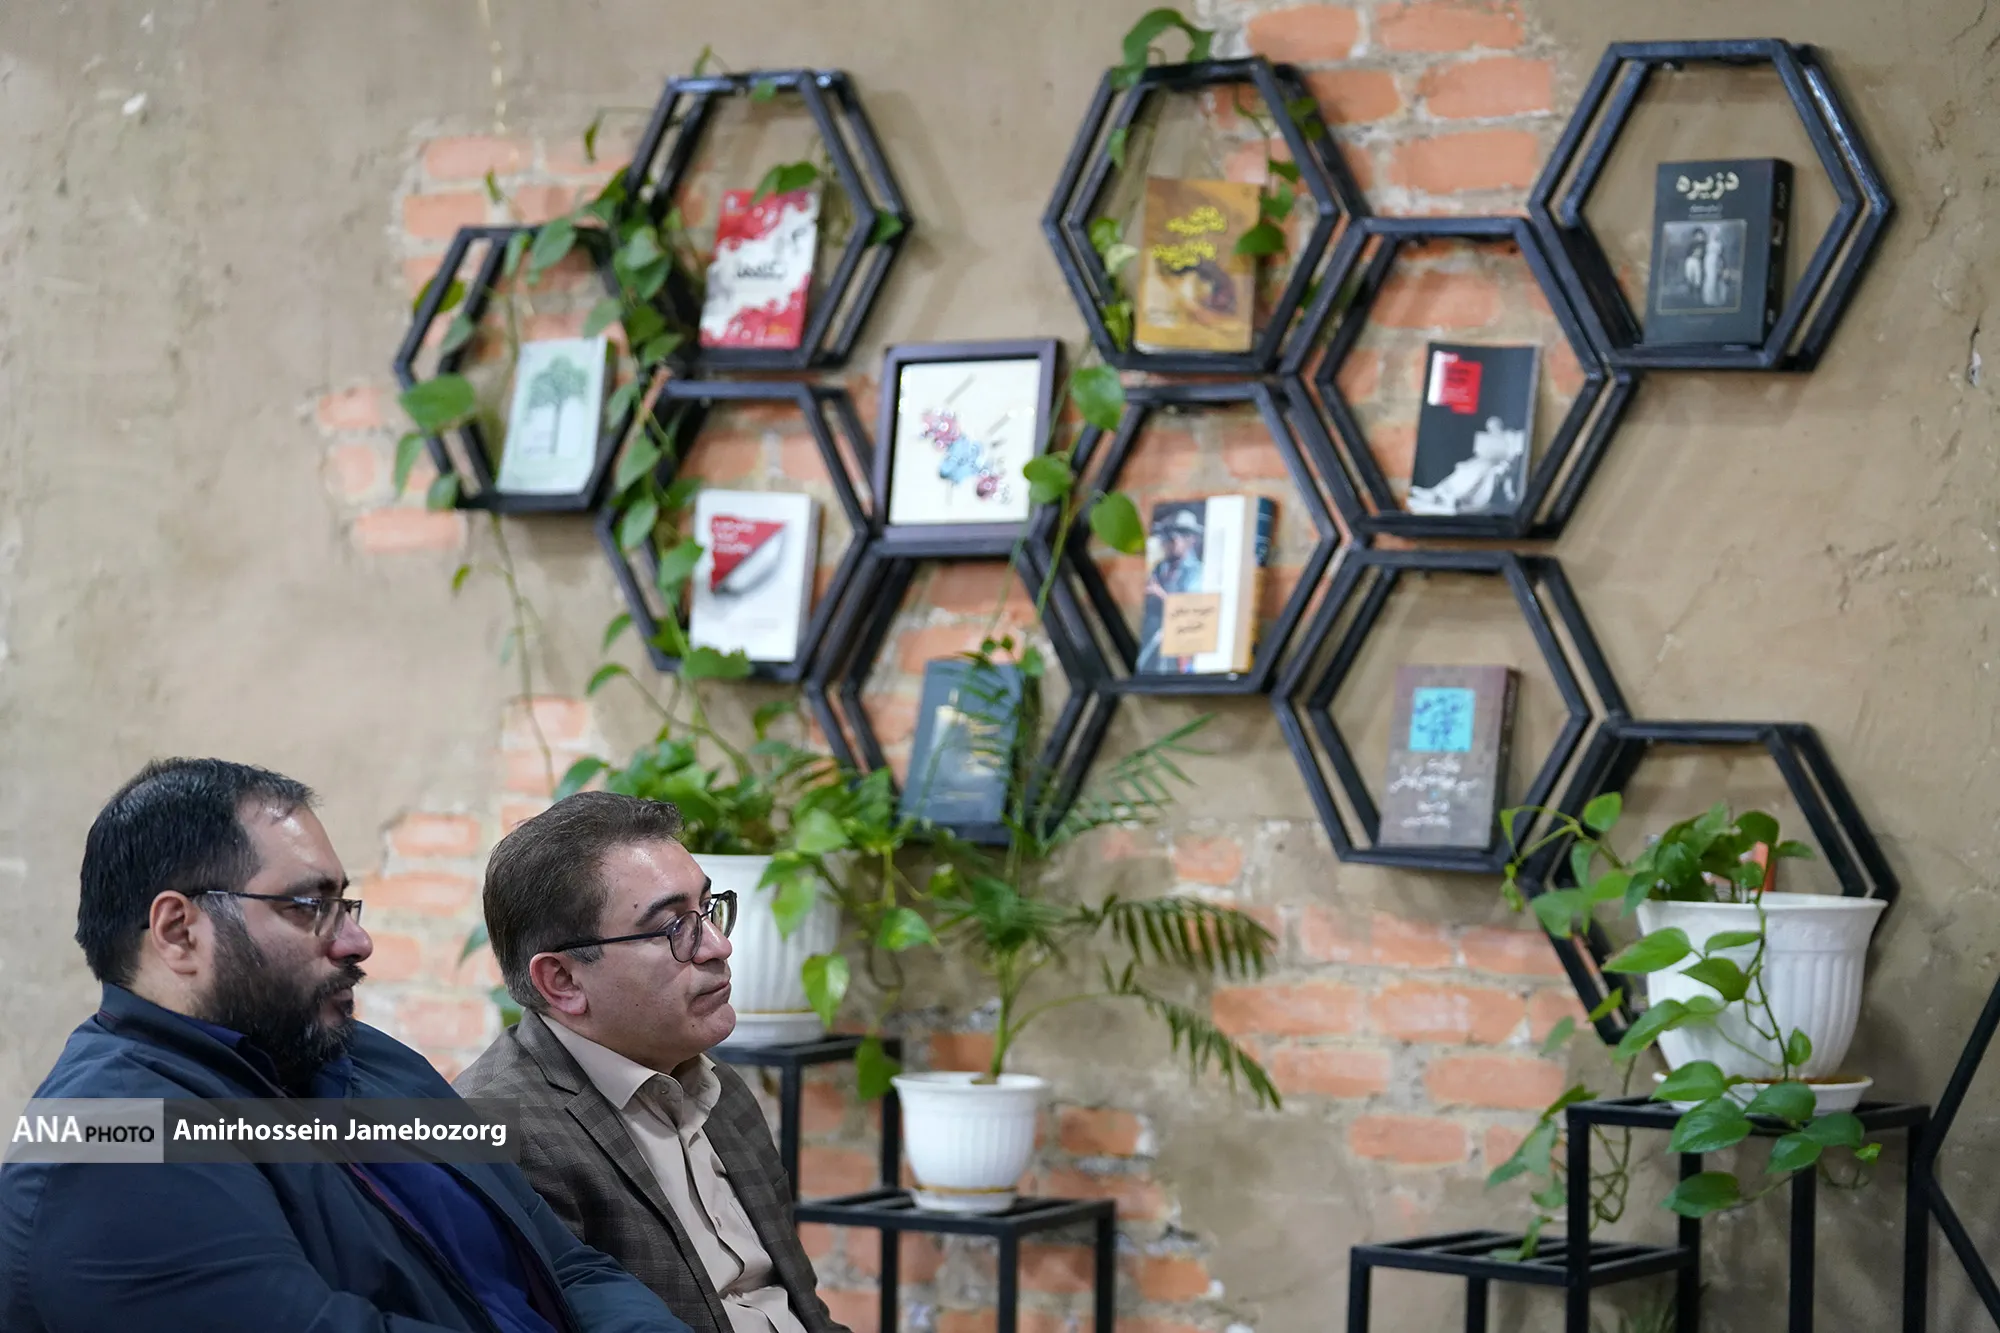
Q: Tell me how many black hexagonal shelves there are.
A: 10